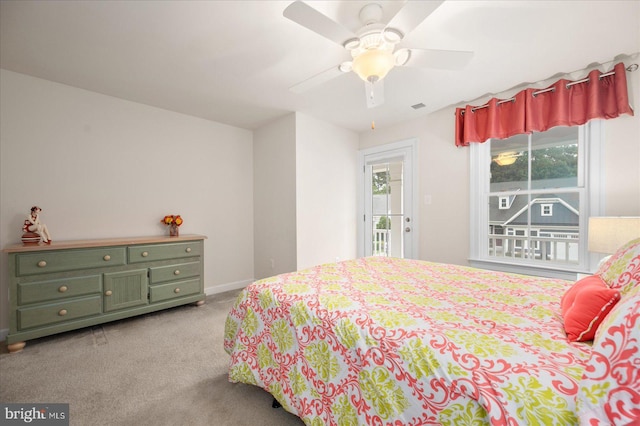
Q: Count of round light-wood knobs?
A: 9